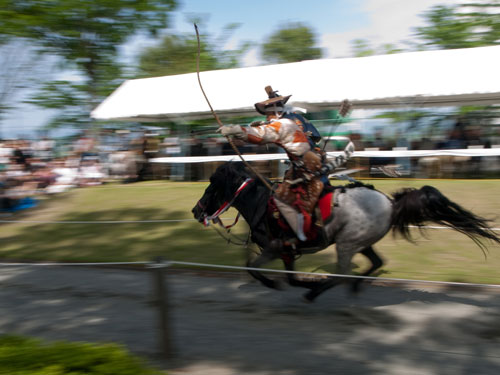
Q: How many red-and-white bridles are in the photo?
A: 1